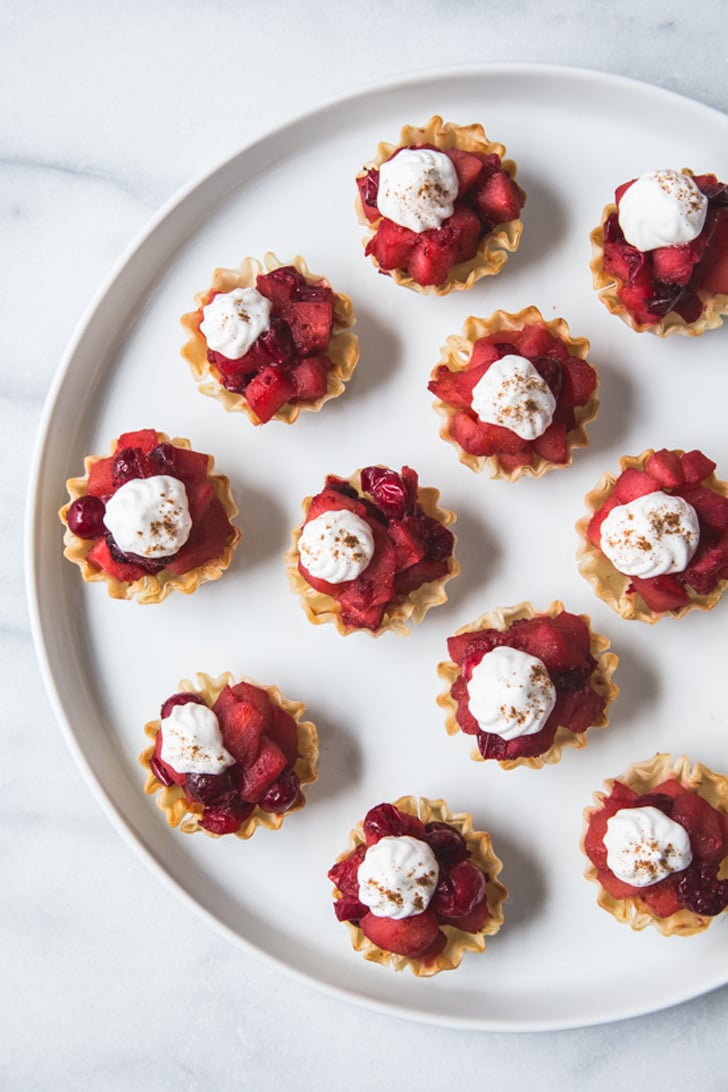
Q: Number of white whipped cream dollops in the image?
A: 11